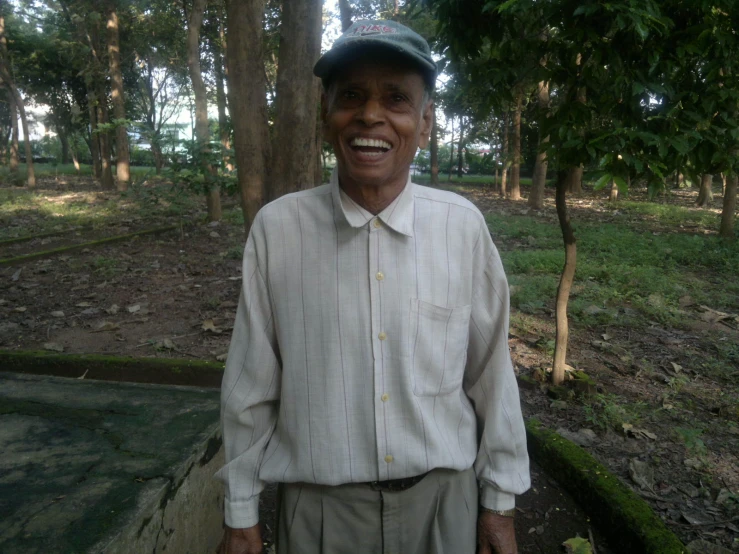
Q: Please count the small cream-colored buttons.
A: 5